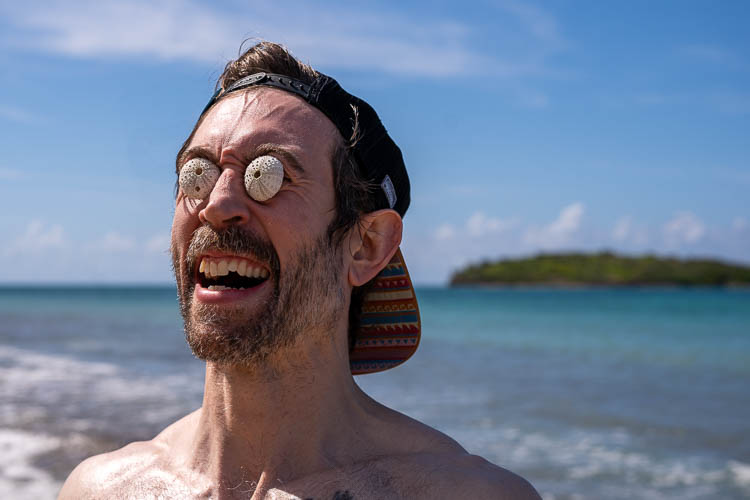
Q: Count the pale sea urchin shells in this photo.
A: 2